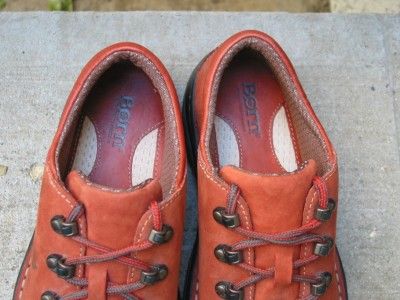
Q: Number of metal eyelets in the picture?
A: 11